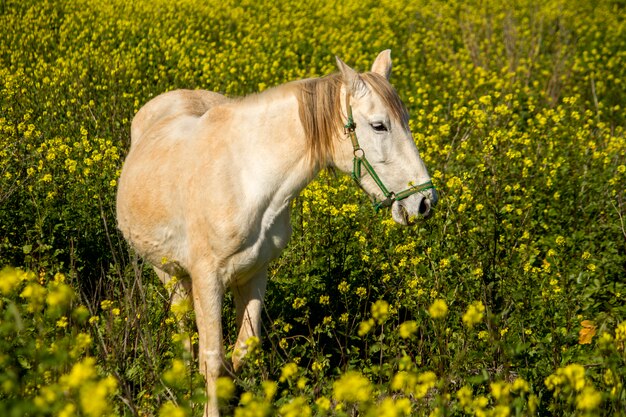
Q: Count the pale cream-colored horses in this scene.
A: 1